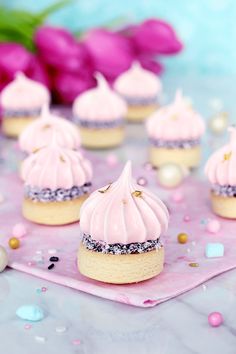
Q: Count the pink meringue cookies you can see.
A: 8